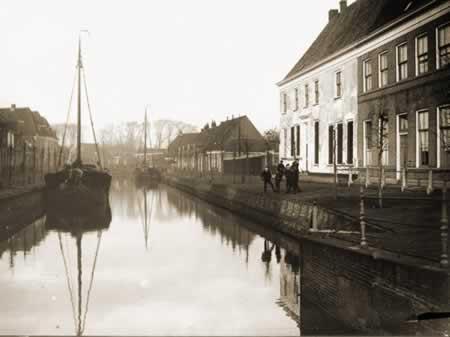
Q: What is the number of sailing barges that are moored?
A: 2